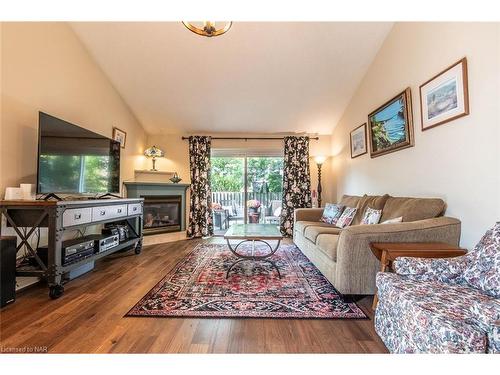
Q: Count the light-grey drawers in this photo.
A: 3